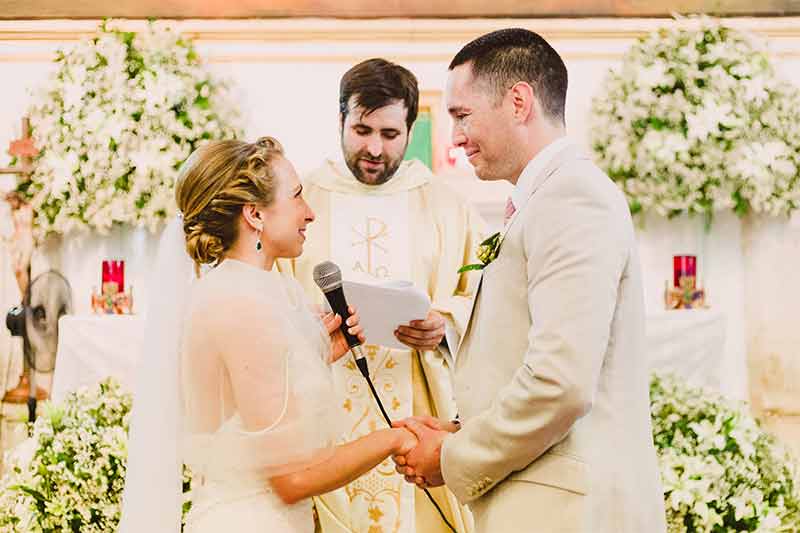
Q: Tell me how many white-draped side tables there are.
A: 2